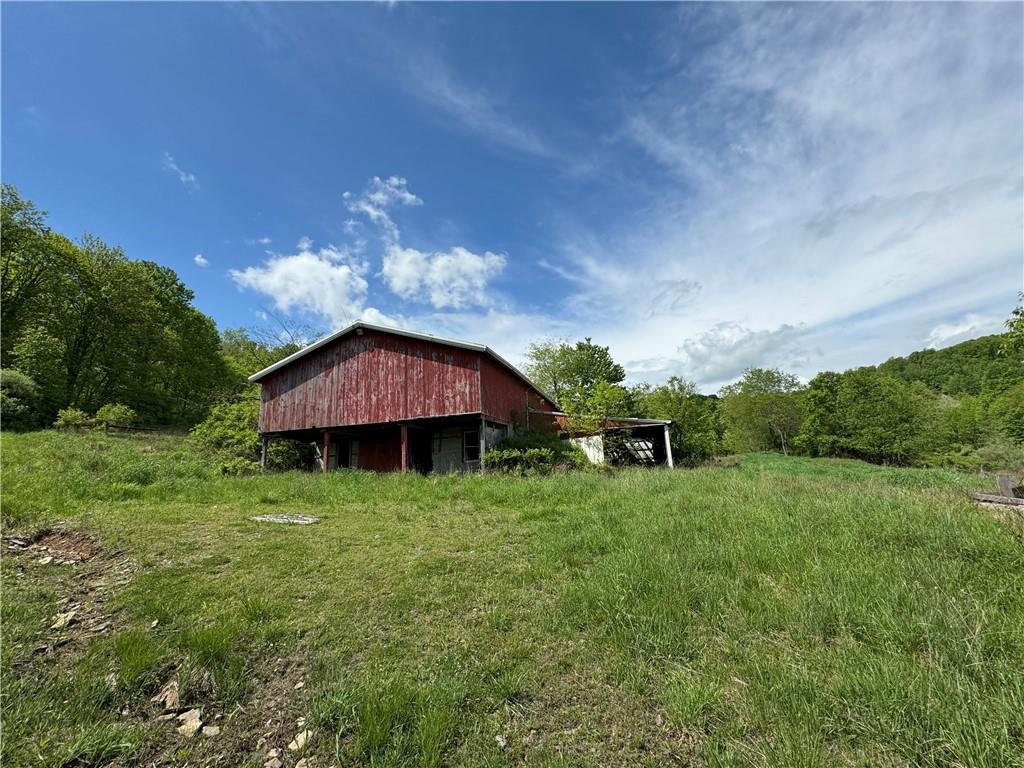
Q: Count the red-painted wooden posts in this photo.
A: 2